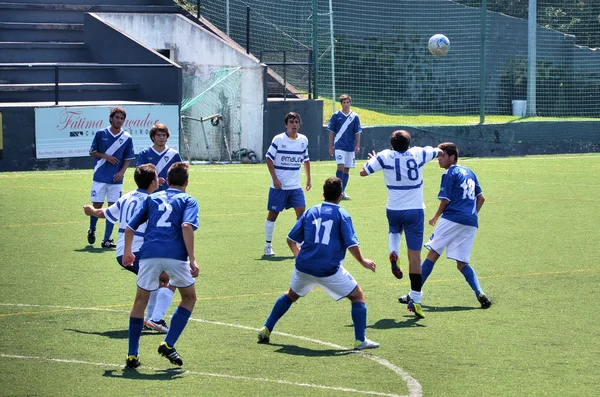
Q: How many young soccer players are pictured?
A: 9